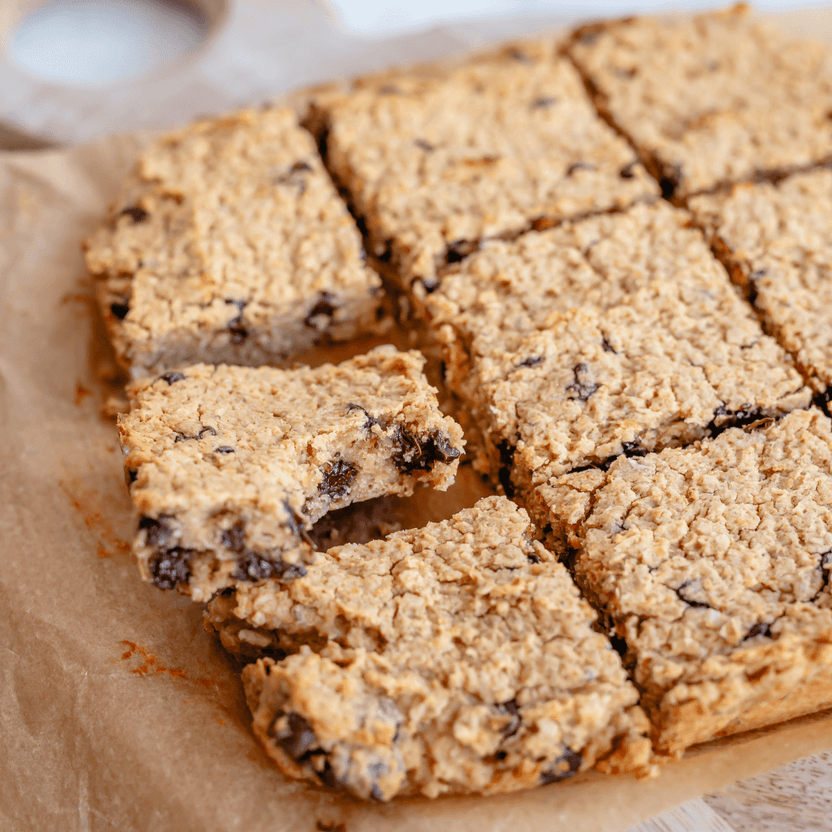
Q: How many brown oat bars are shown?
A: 8